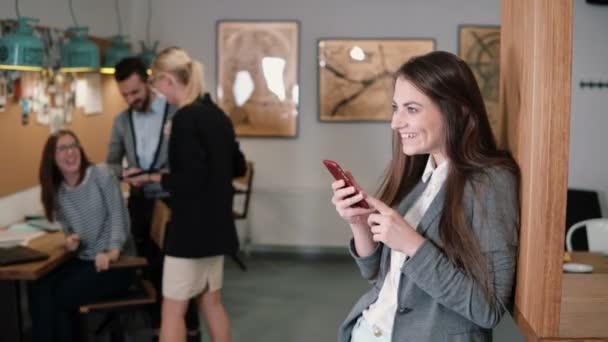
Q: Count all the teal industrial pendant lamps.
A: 4